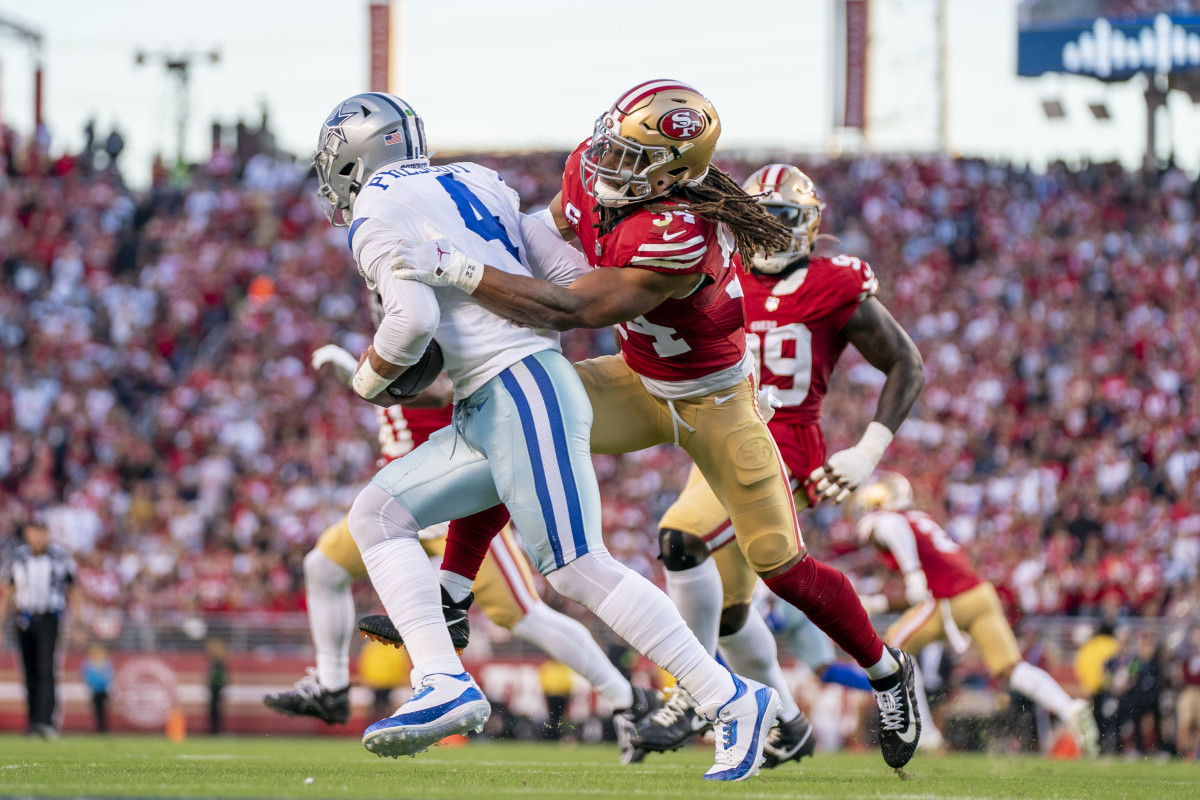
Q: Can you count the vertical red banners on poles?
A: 2